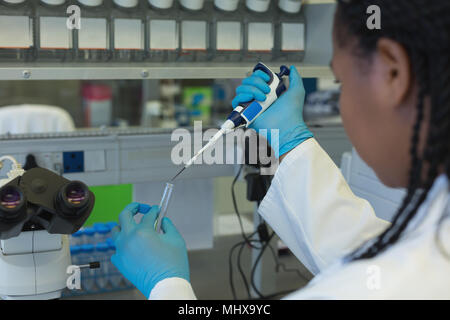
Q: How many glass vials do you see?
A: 1